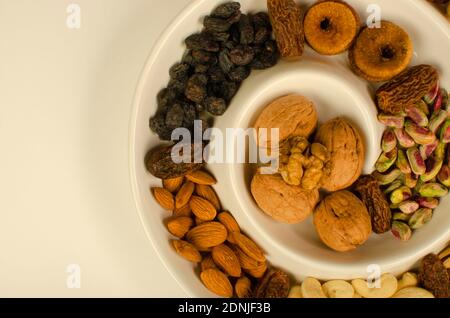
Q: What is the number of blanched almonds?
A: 0